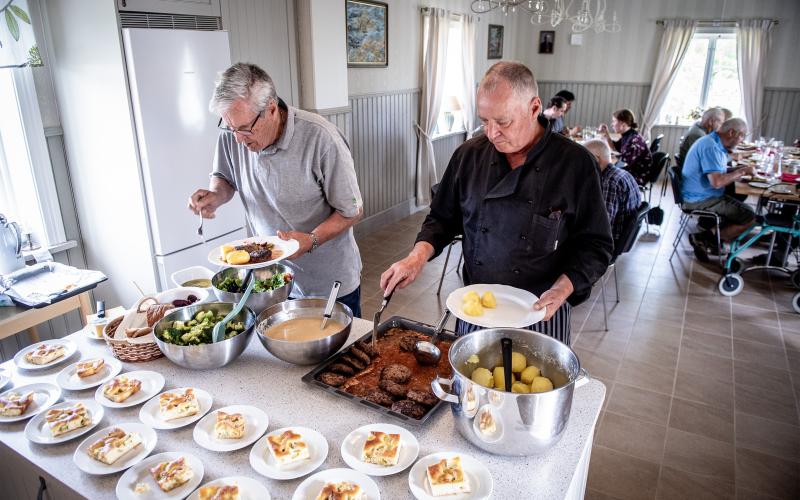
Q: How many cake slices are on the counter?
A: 14